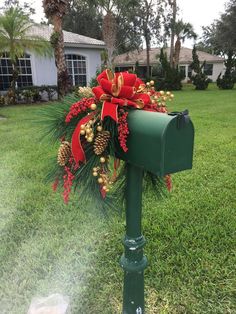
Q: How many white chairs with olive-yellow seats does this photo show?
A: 0